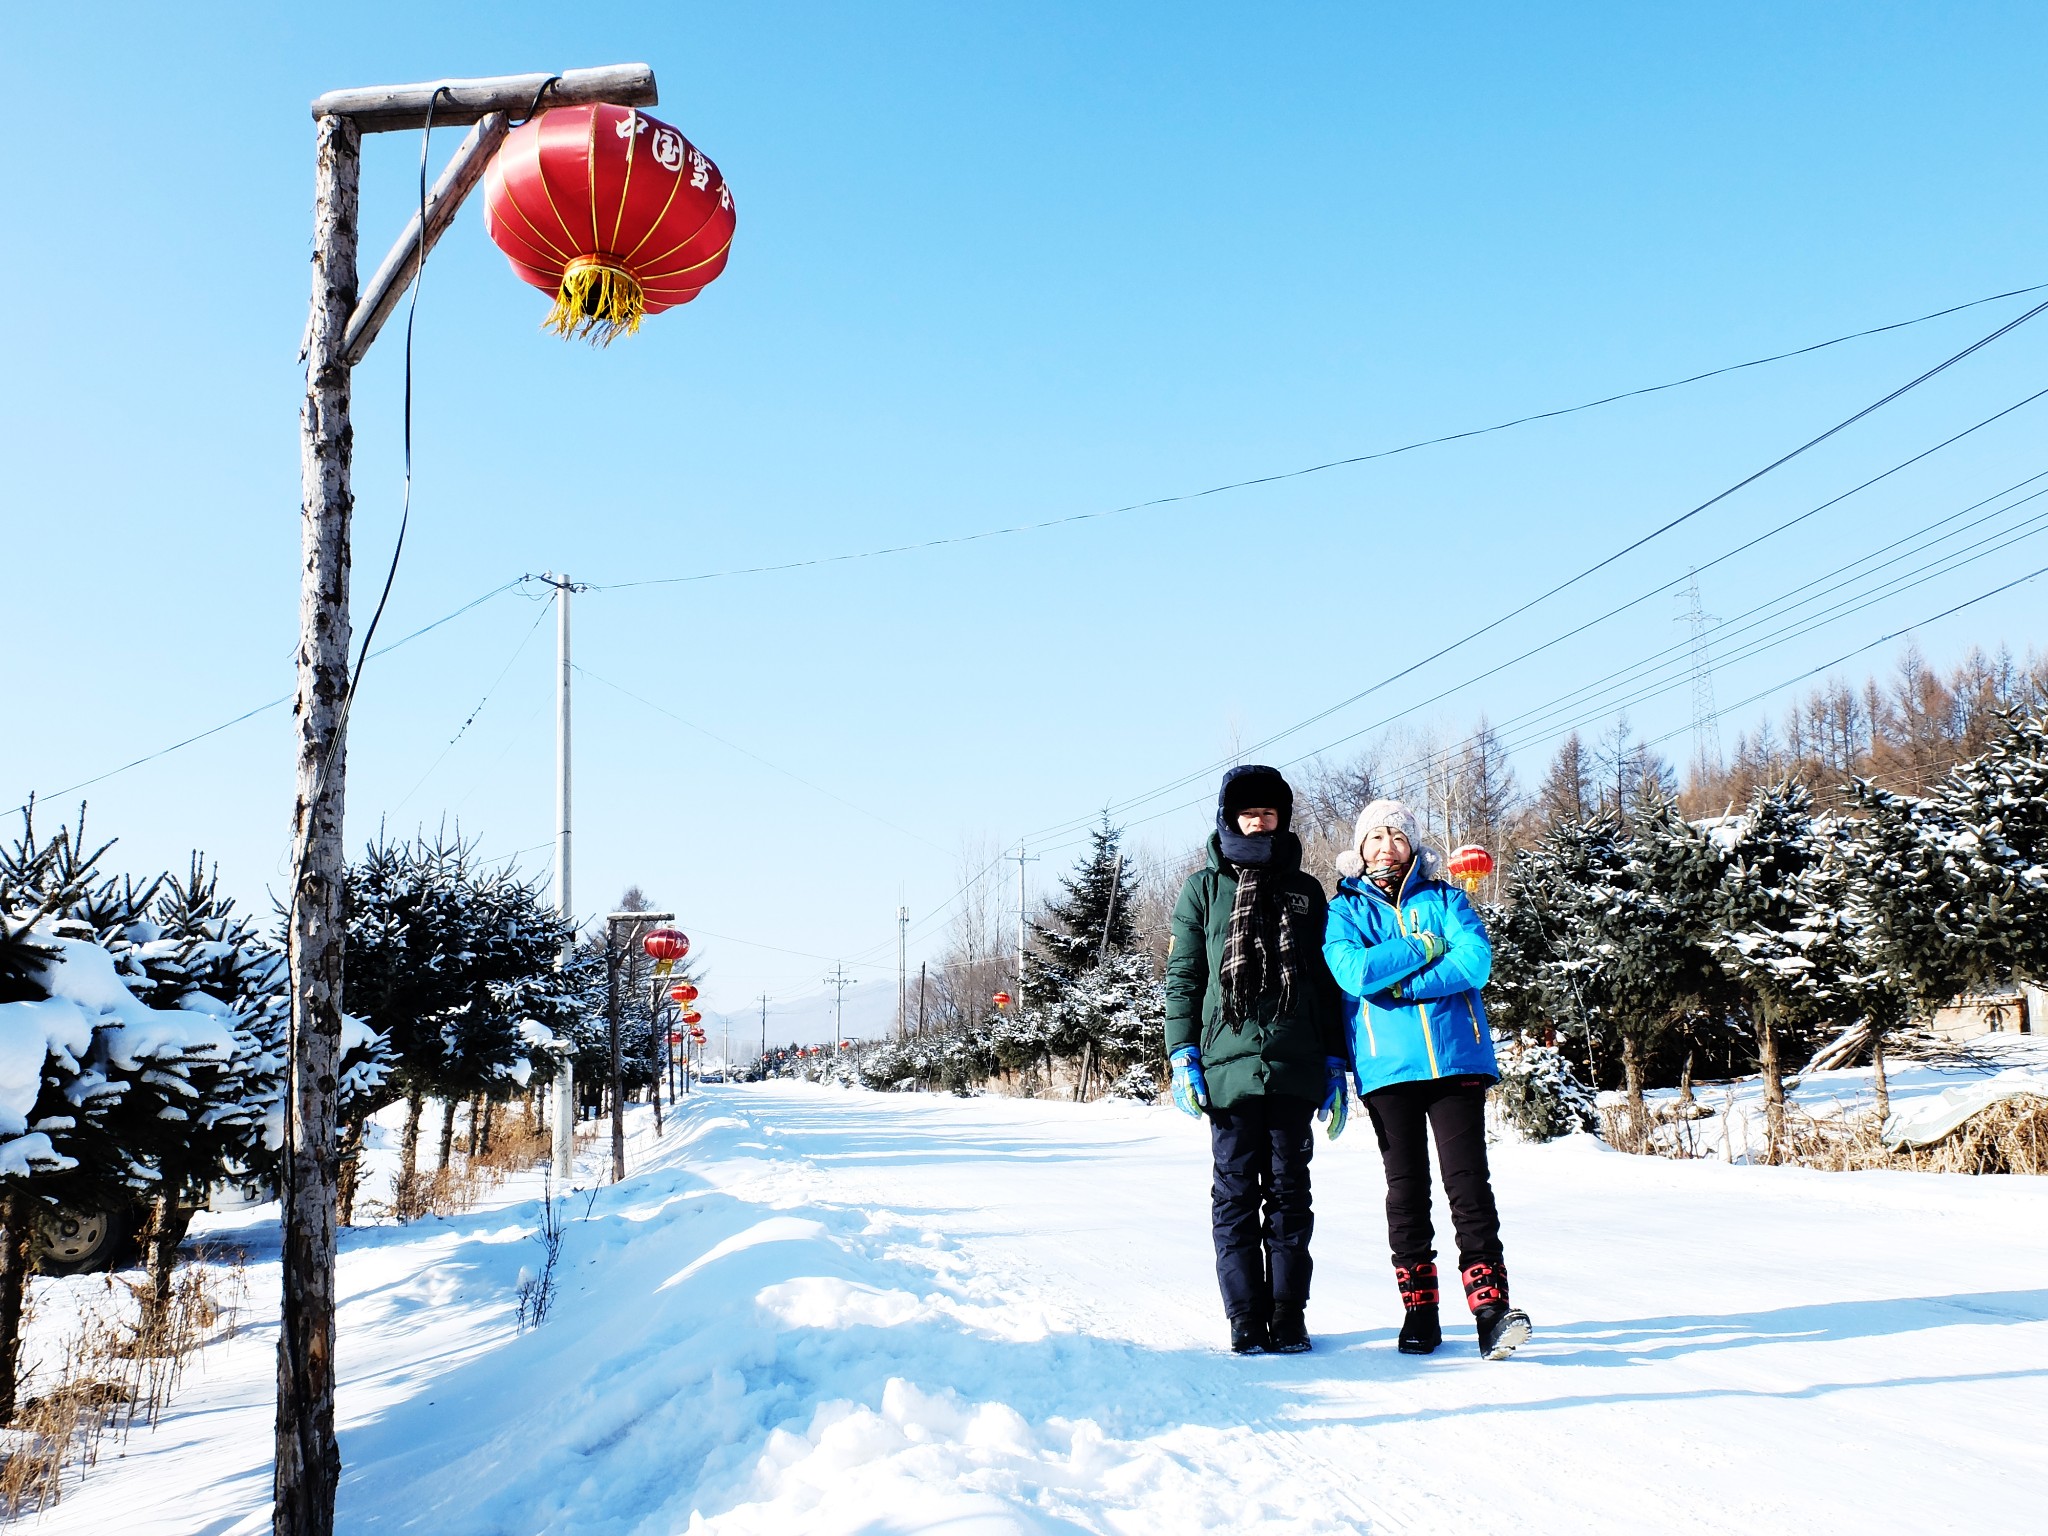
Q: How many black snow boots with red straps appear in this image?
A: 2